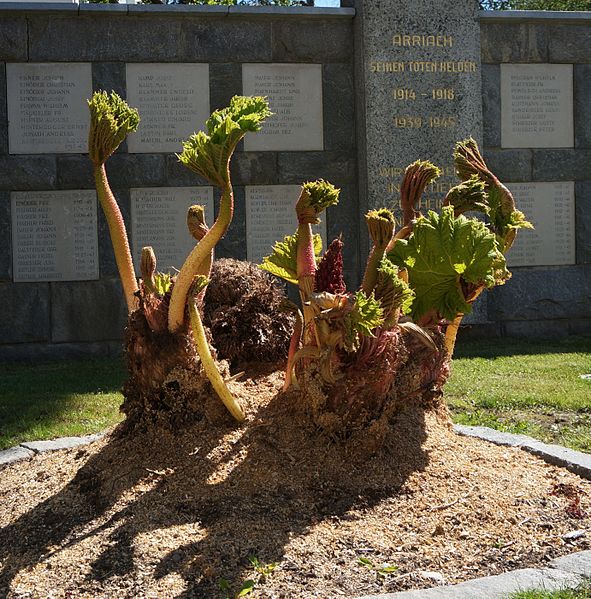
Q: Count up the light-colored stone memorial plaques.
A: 8